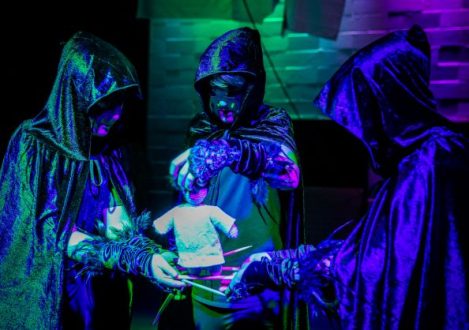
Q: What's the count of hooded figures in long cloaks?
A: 3